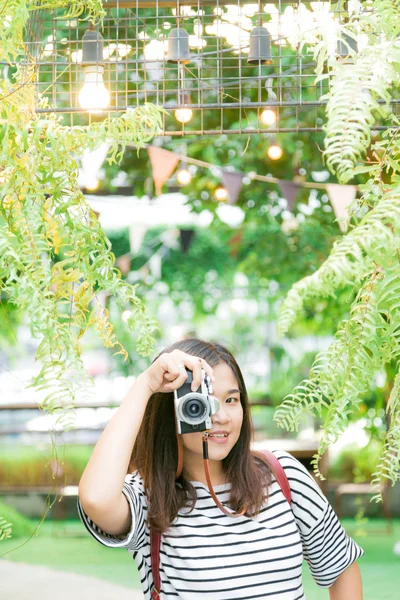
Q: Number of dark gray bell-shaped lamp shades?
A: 4